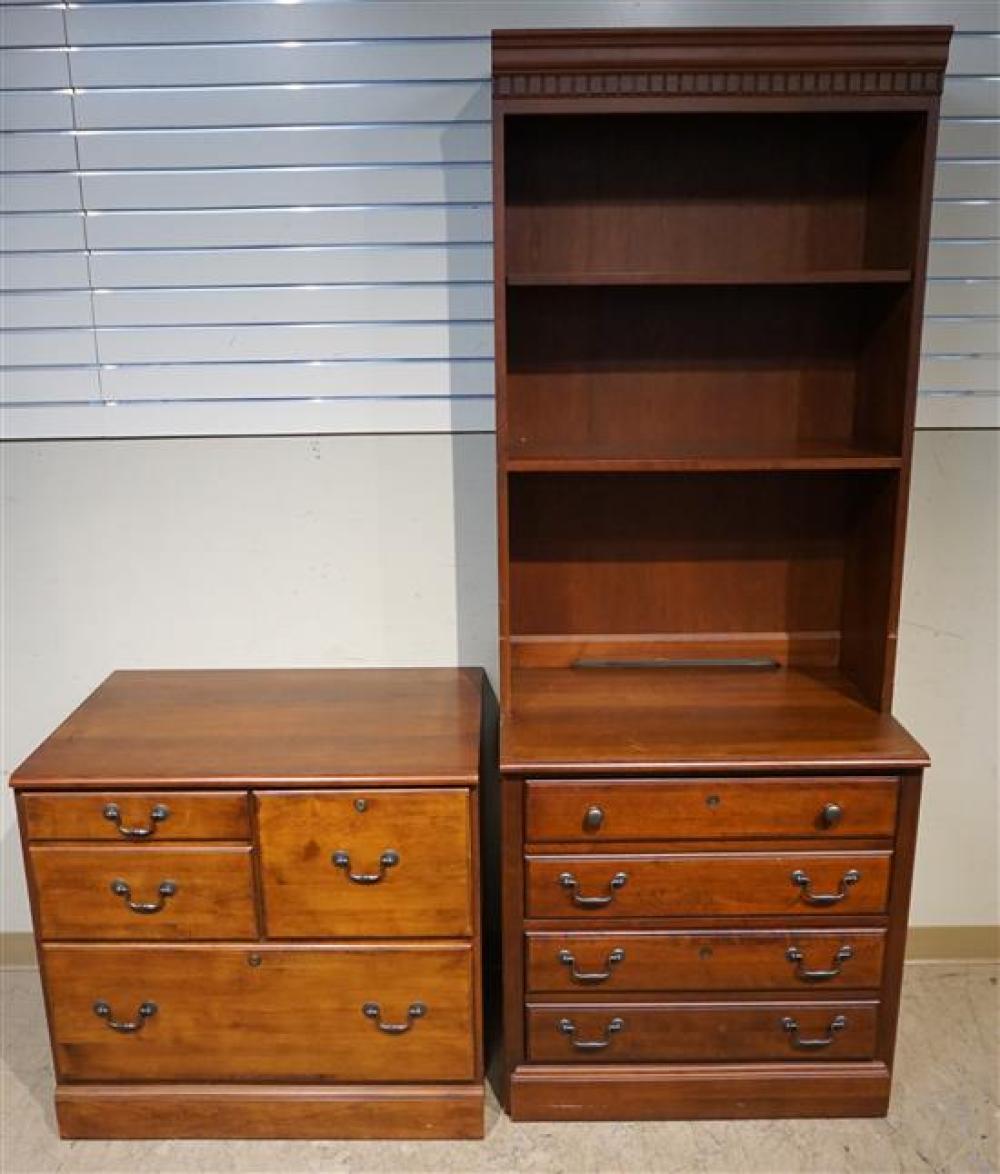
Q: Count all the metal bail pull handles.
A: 11